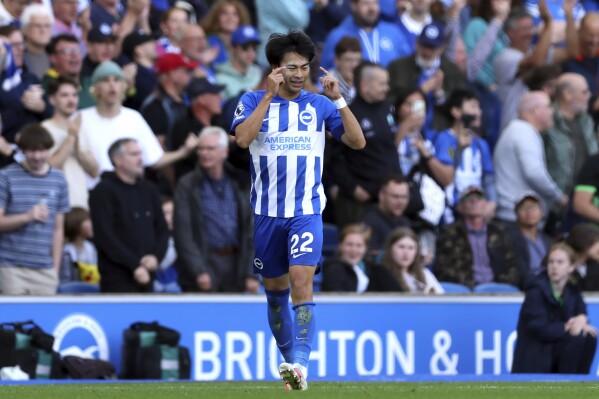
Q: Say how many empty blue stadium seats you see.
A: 3